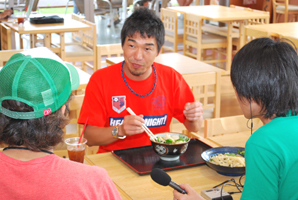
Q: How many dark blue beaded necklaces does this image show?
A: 1